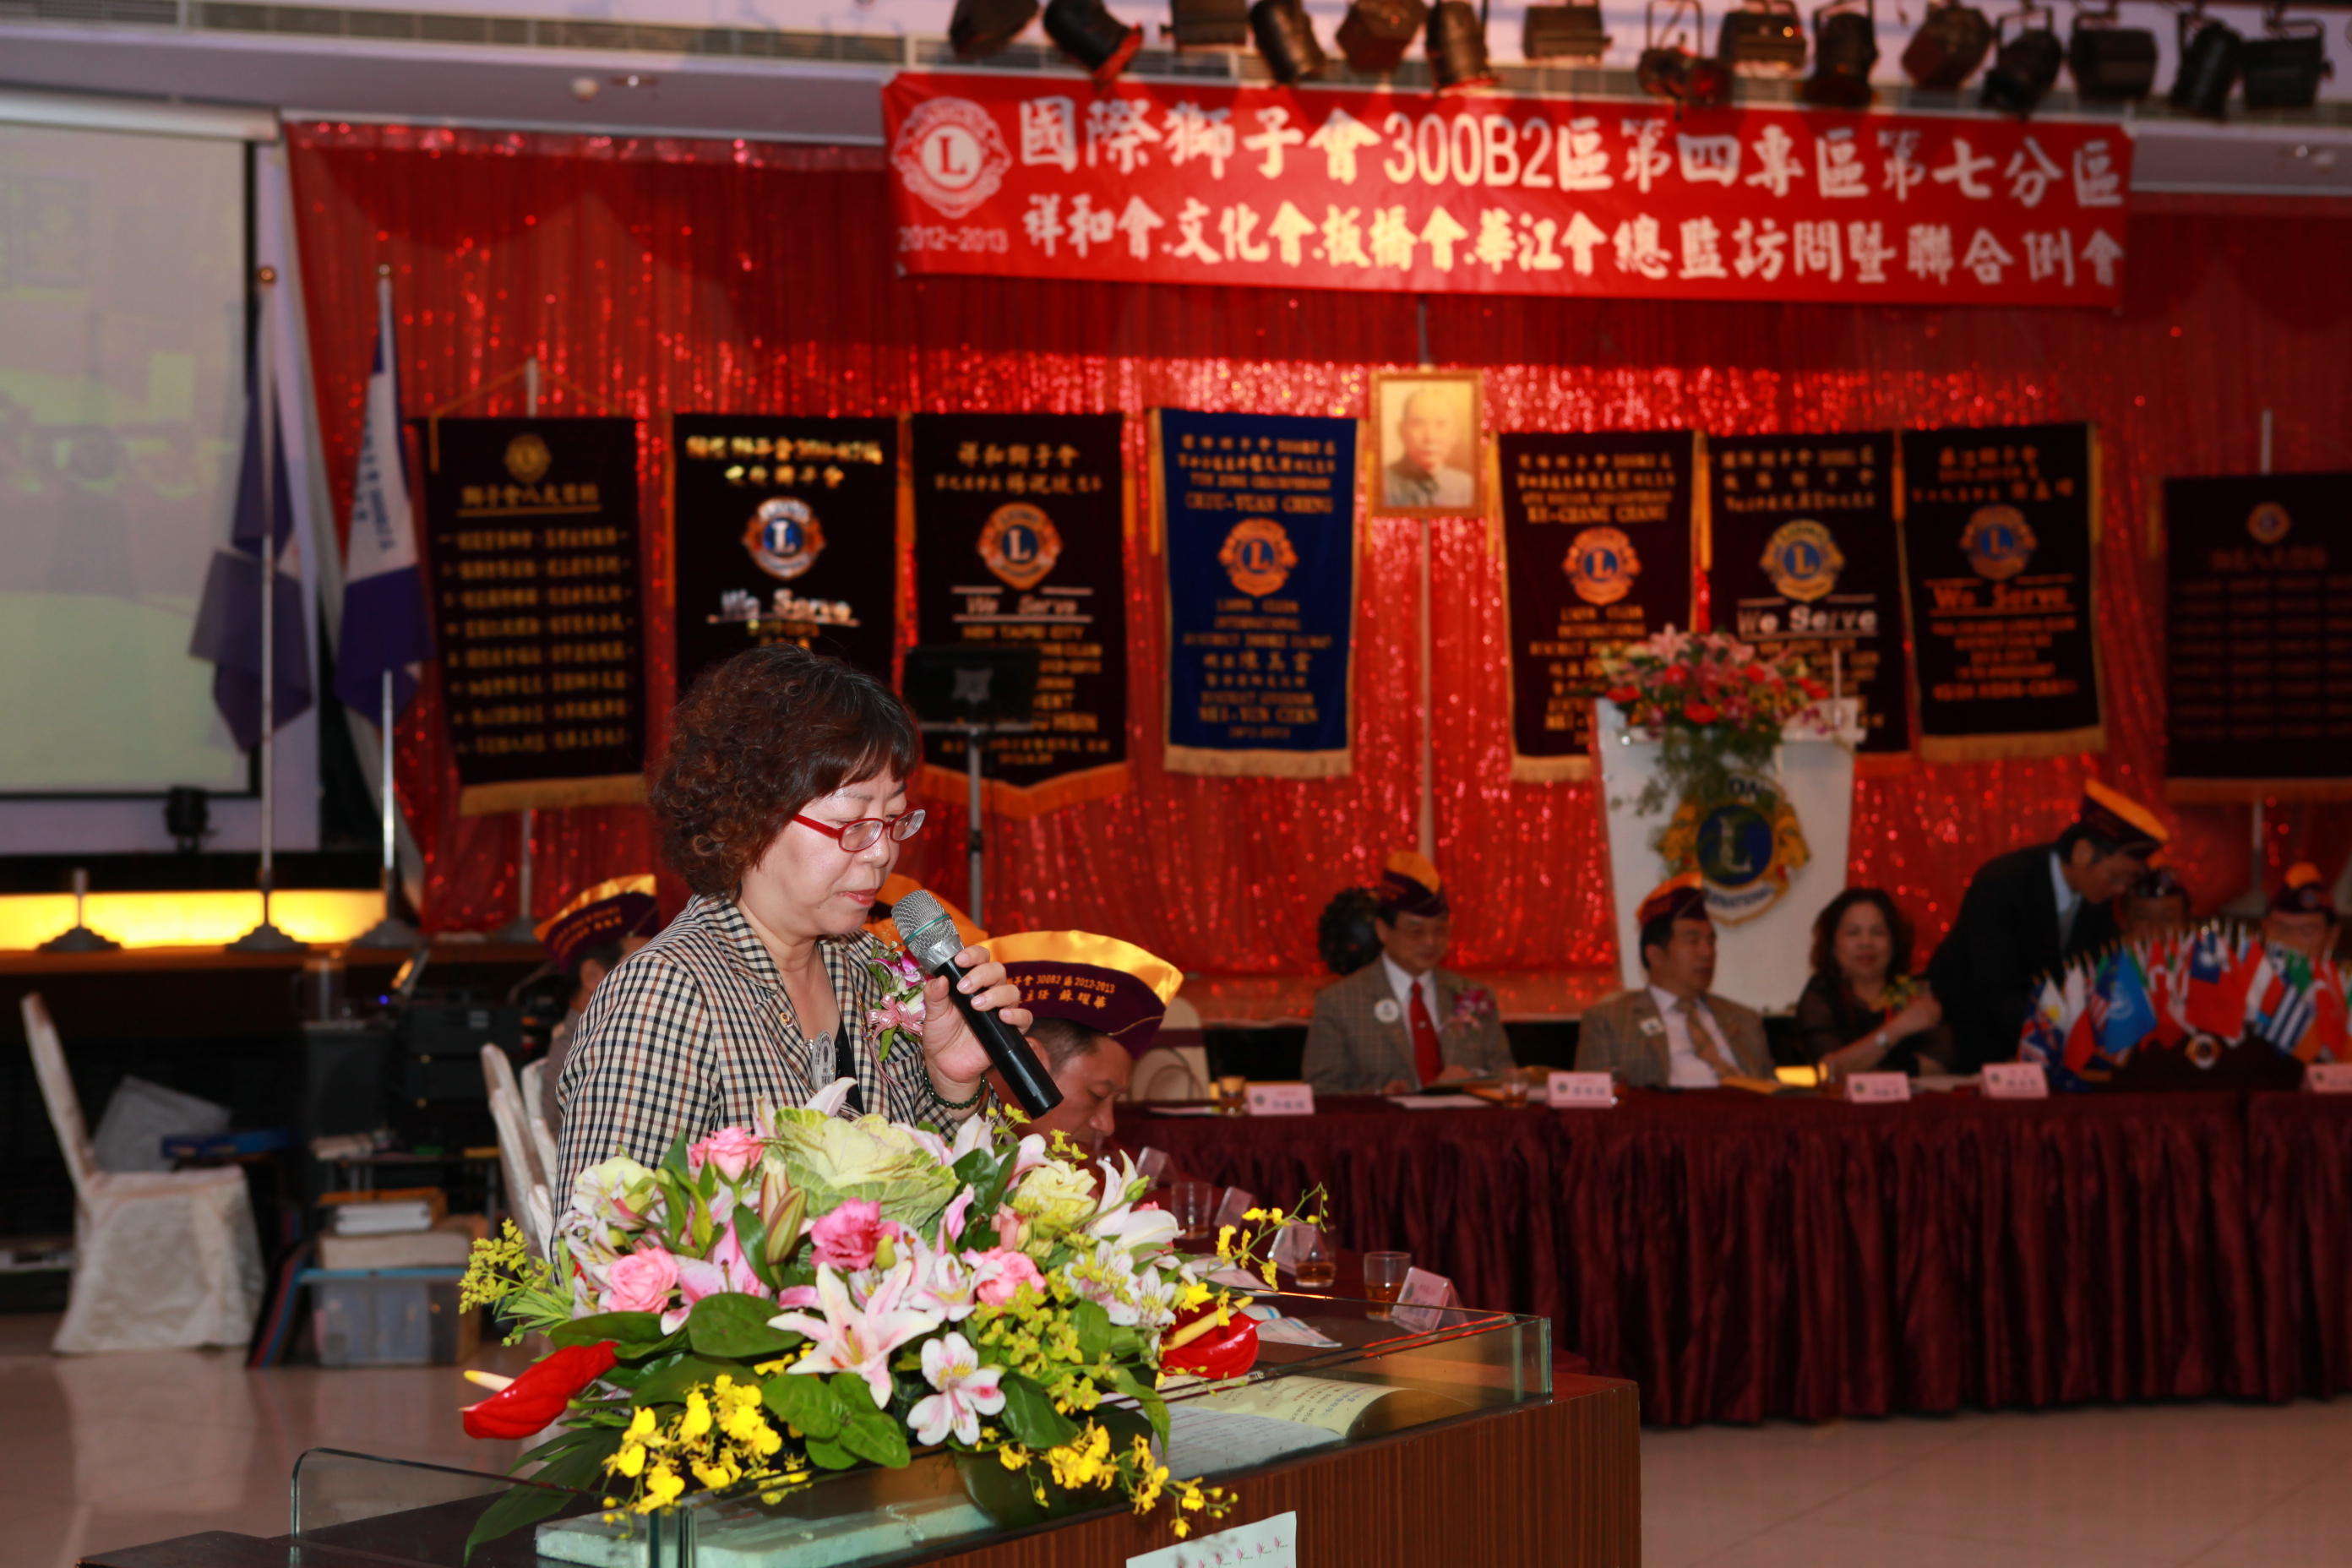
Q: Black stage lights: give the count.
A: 15